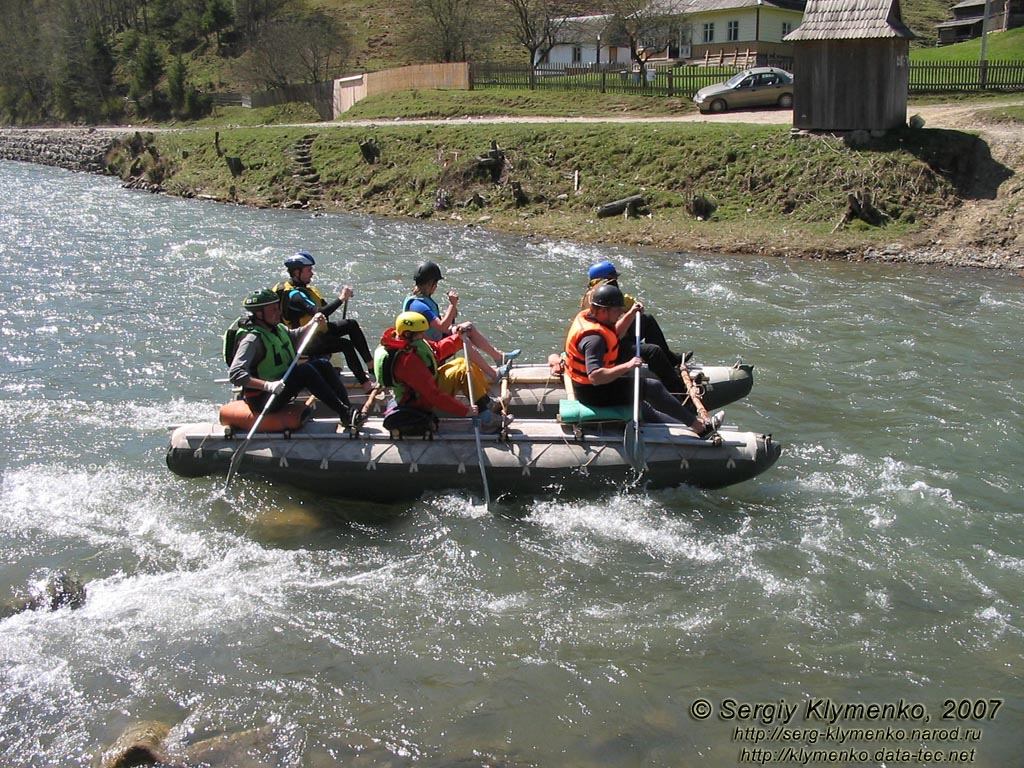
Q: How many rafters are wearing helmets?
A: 6